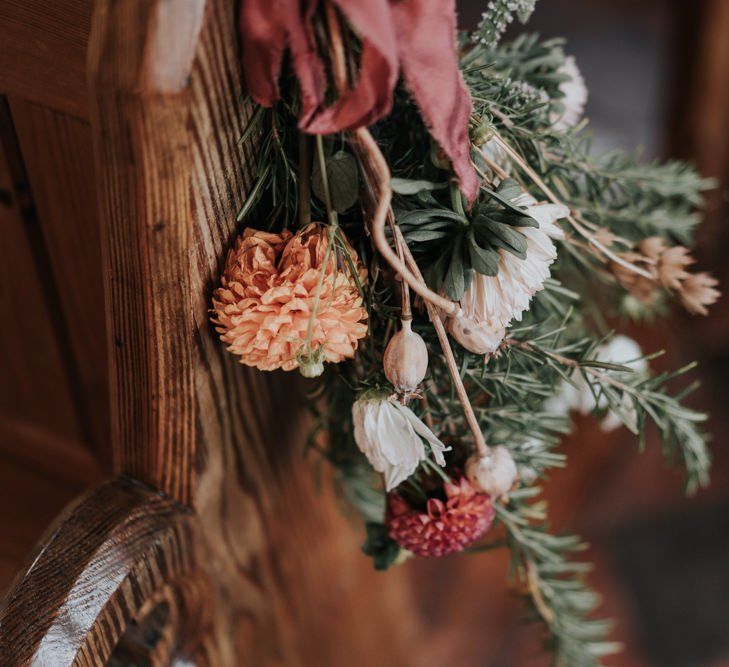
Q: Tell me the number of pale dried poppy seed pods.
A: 3